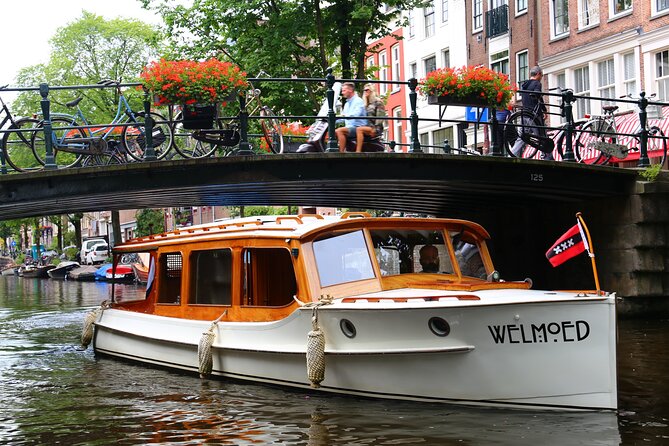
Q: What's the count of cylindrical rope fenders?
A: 3